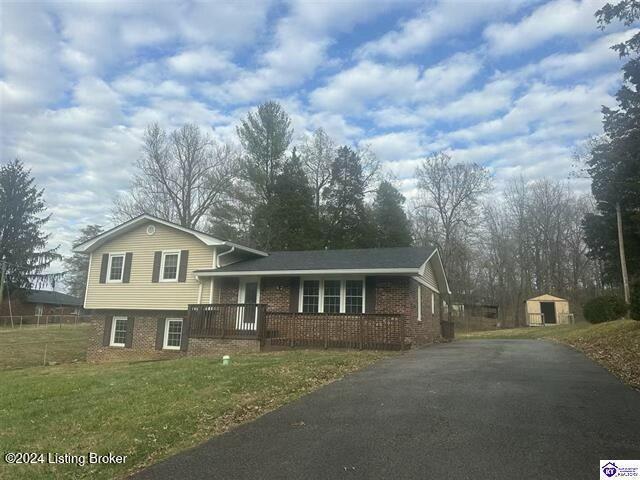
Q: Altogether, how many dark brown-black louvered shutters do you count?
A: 10